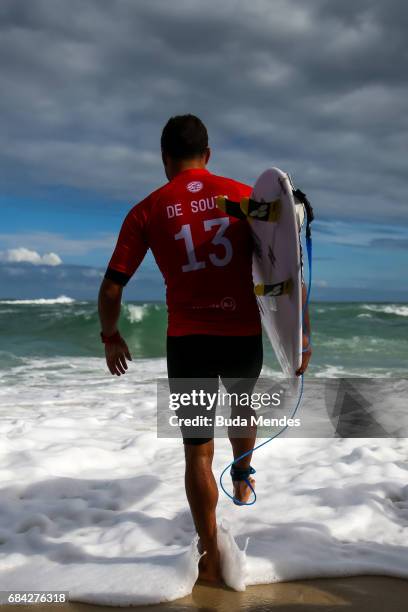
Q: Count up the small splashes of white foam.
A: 2